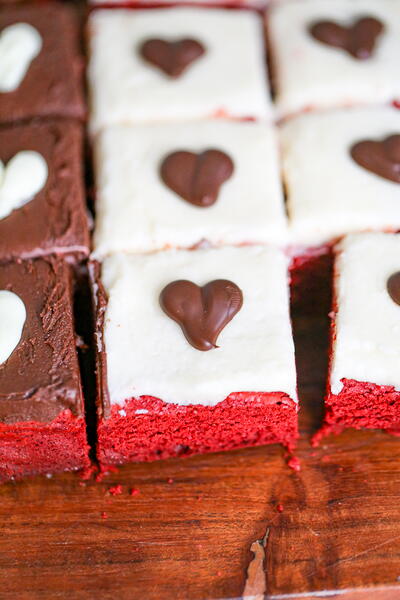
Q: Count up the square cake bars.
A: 9